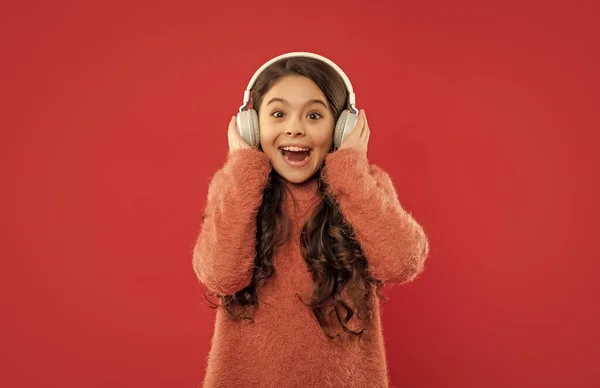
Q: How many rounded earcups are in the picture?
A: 2